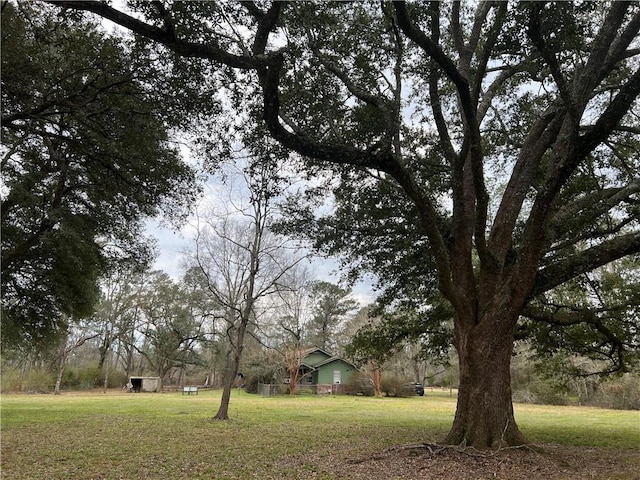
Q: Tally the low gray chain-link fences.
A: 1